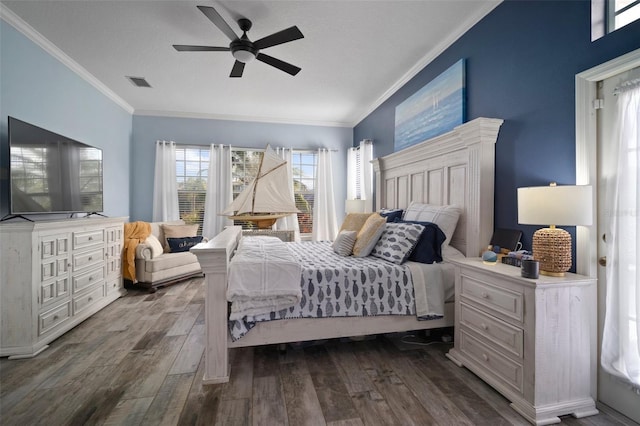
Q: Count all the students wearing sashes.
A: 0